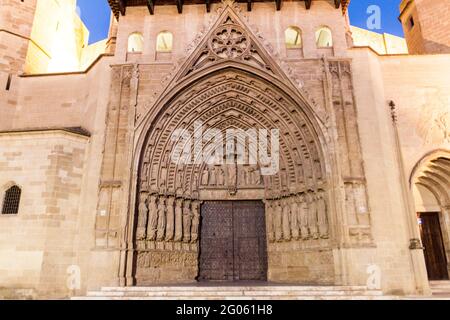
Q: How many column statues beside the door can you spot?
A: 14